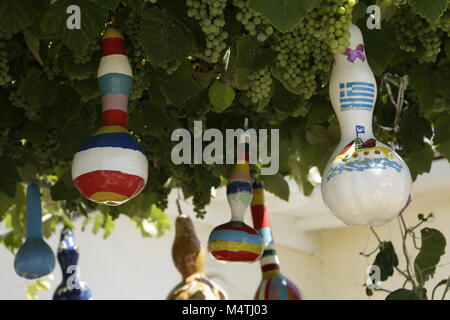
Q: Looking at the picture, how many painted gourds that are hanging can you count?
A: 7